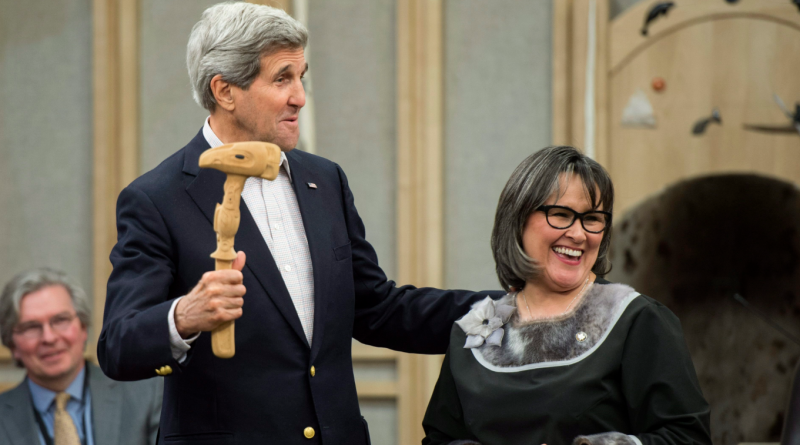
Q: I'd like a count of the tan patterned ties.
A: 1